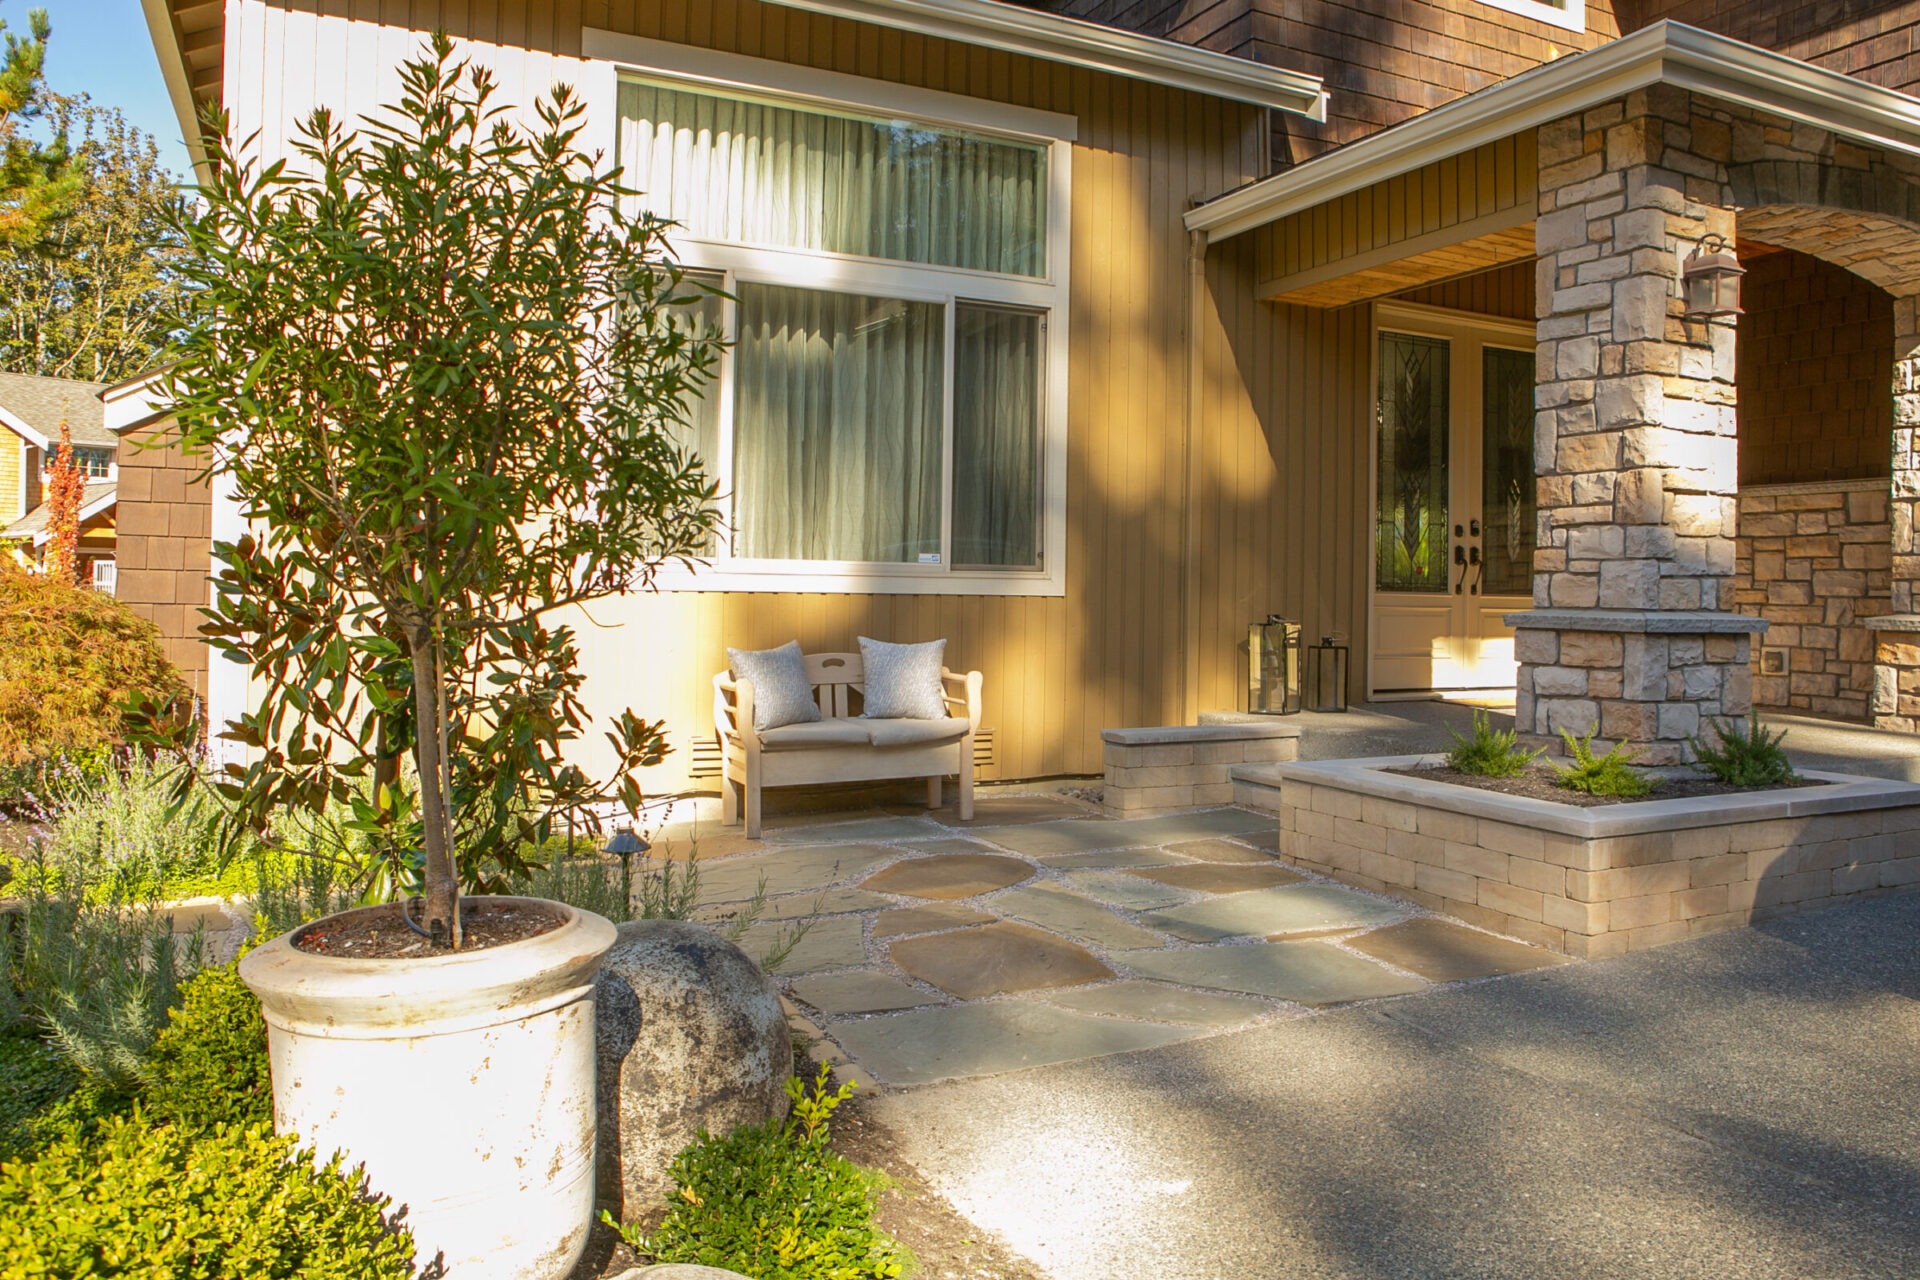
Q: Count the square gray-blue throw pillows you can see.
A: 2